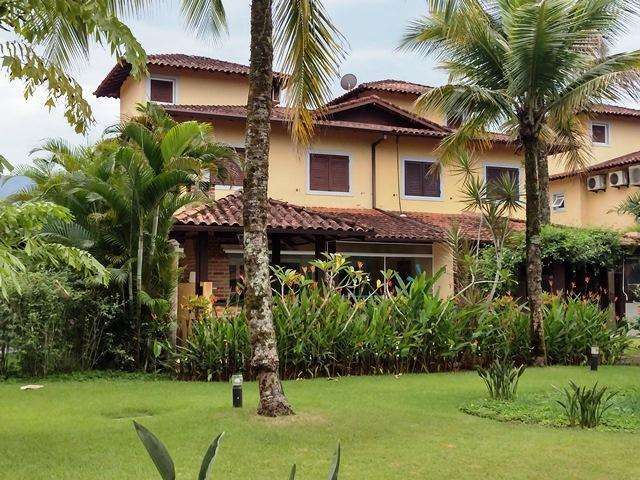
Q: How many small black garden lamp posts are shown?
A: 2